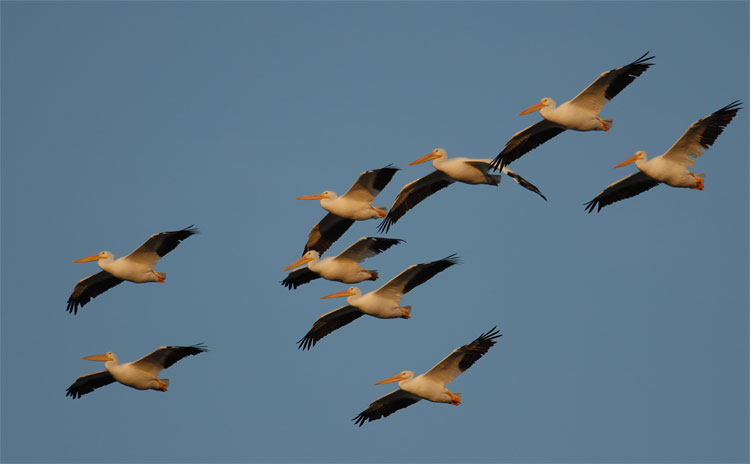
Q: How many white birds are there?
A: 9